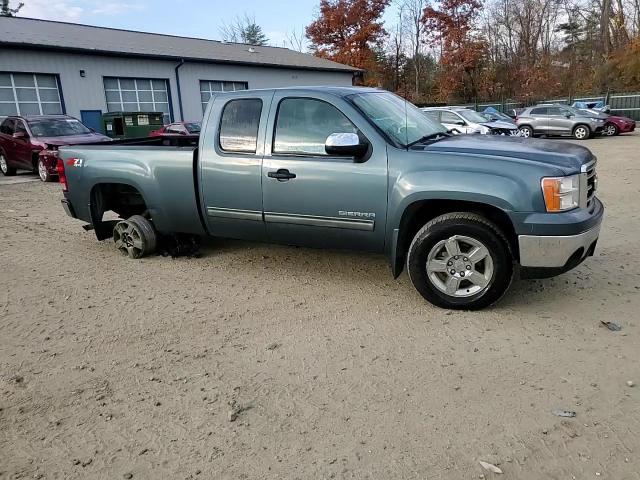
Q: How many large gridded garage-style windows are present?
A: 3